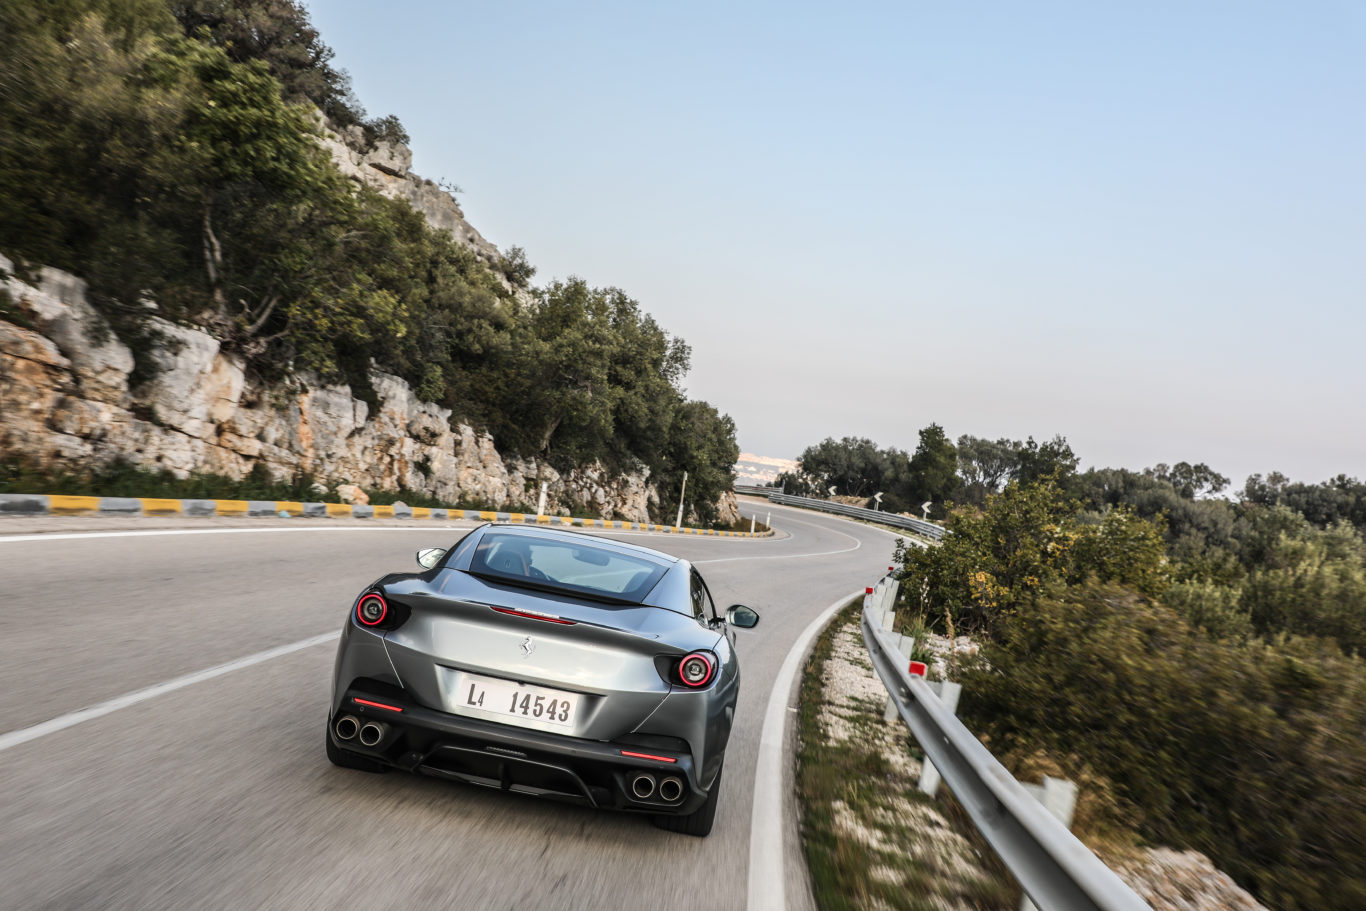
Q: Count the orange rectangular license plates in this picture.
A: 0